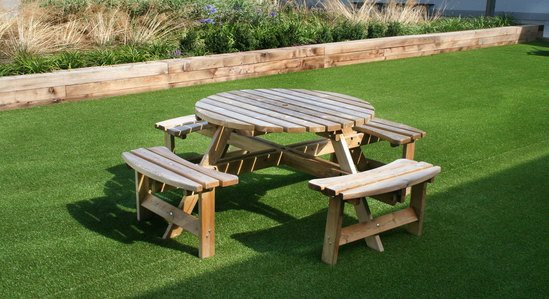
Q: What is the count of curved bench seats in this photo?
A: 4